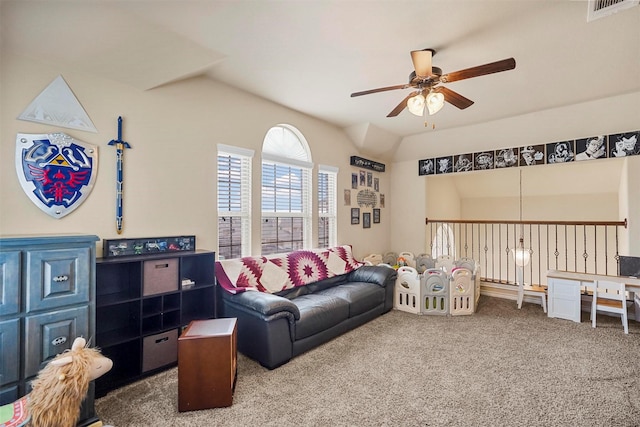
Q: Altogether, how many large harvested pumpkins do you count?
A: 0